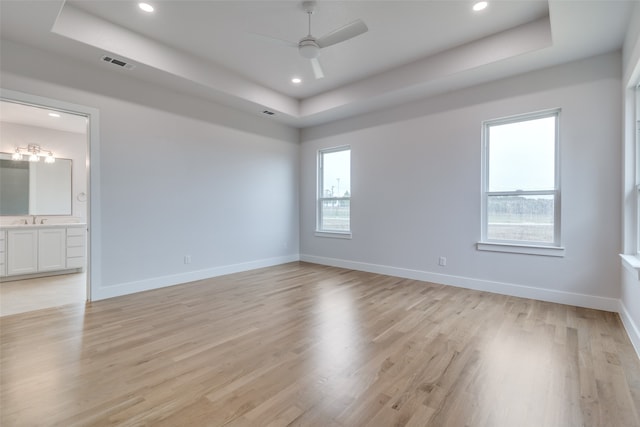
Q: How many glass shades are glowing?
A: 3